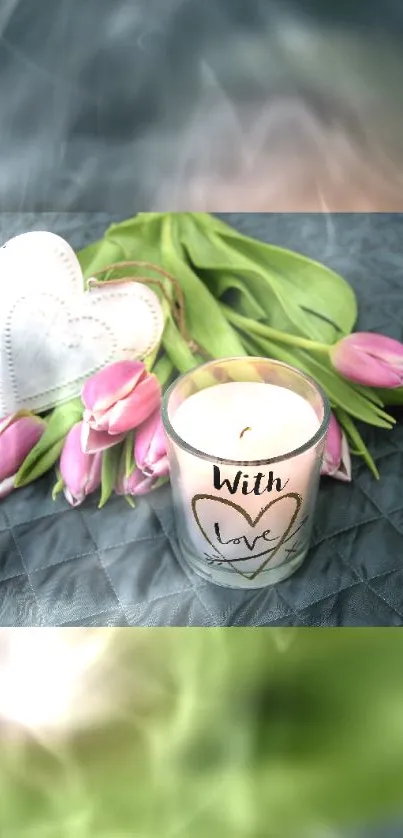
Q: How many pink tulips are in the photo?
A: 7